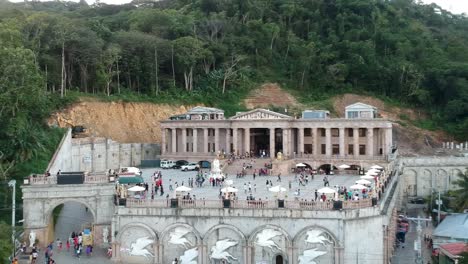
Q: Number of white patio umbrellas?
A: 13